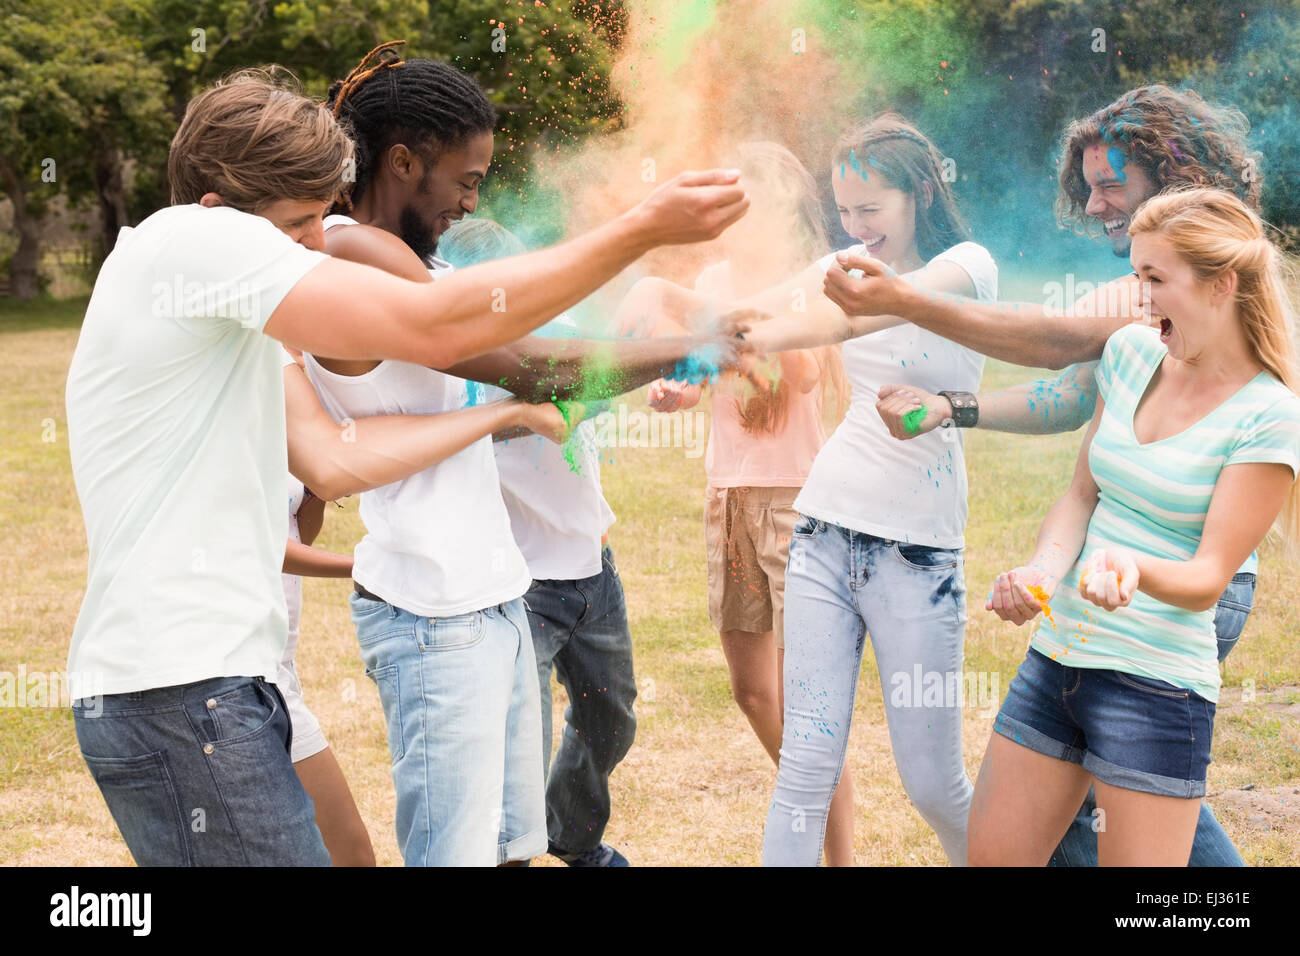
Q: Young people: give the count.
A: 8